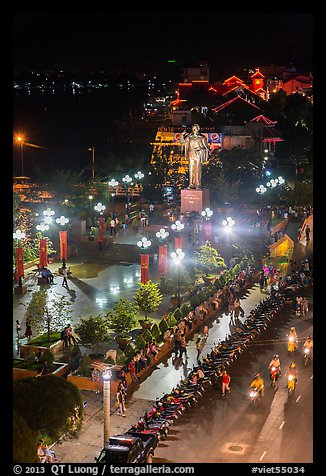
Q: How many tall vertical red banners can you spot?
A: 8